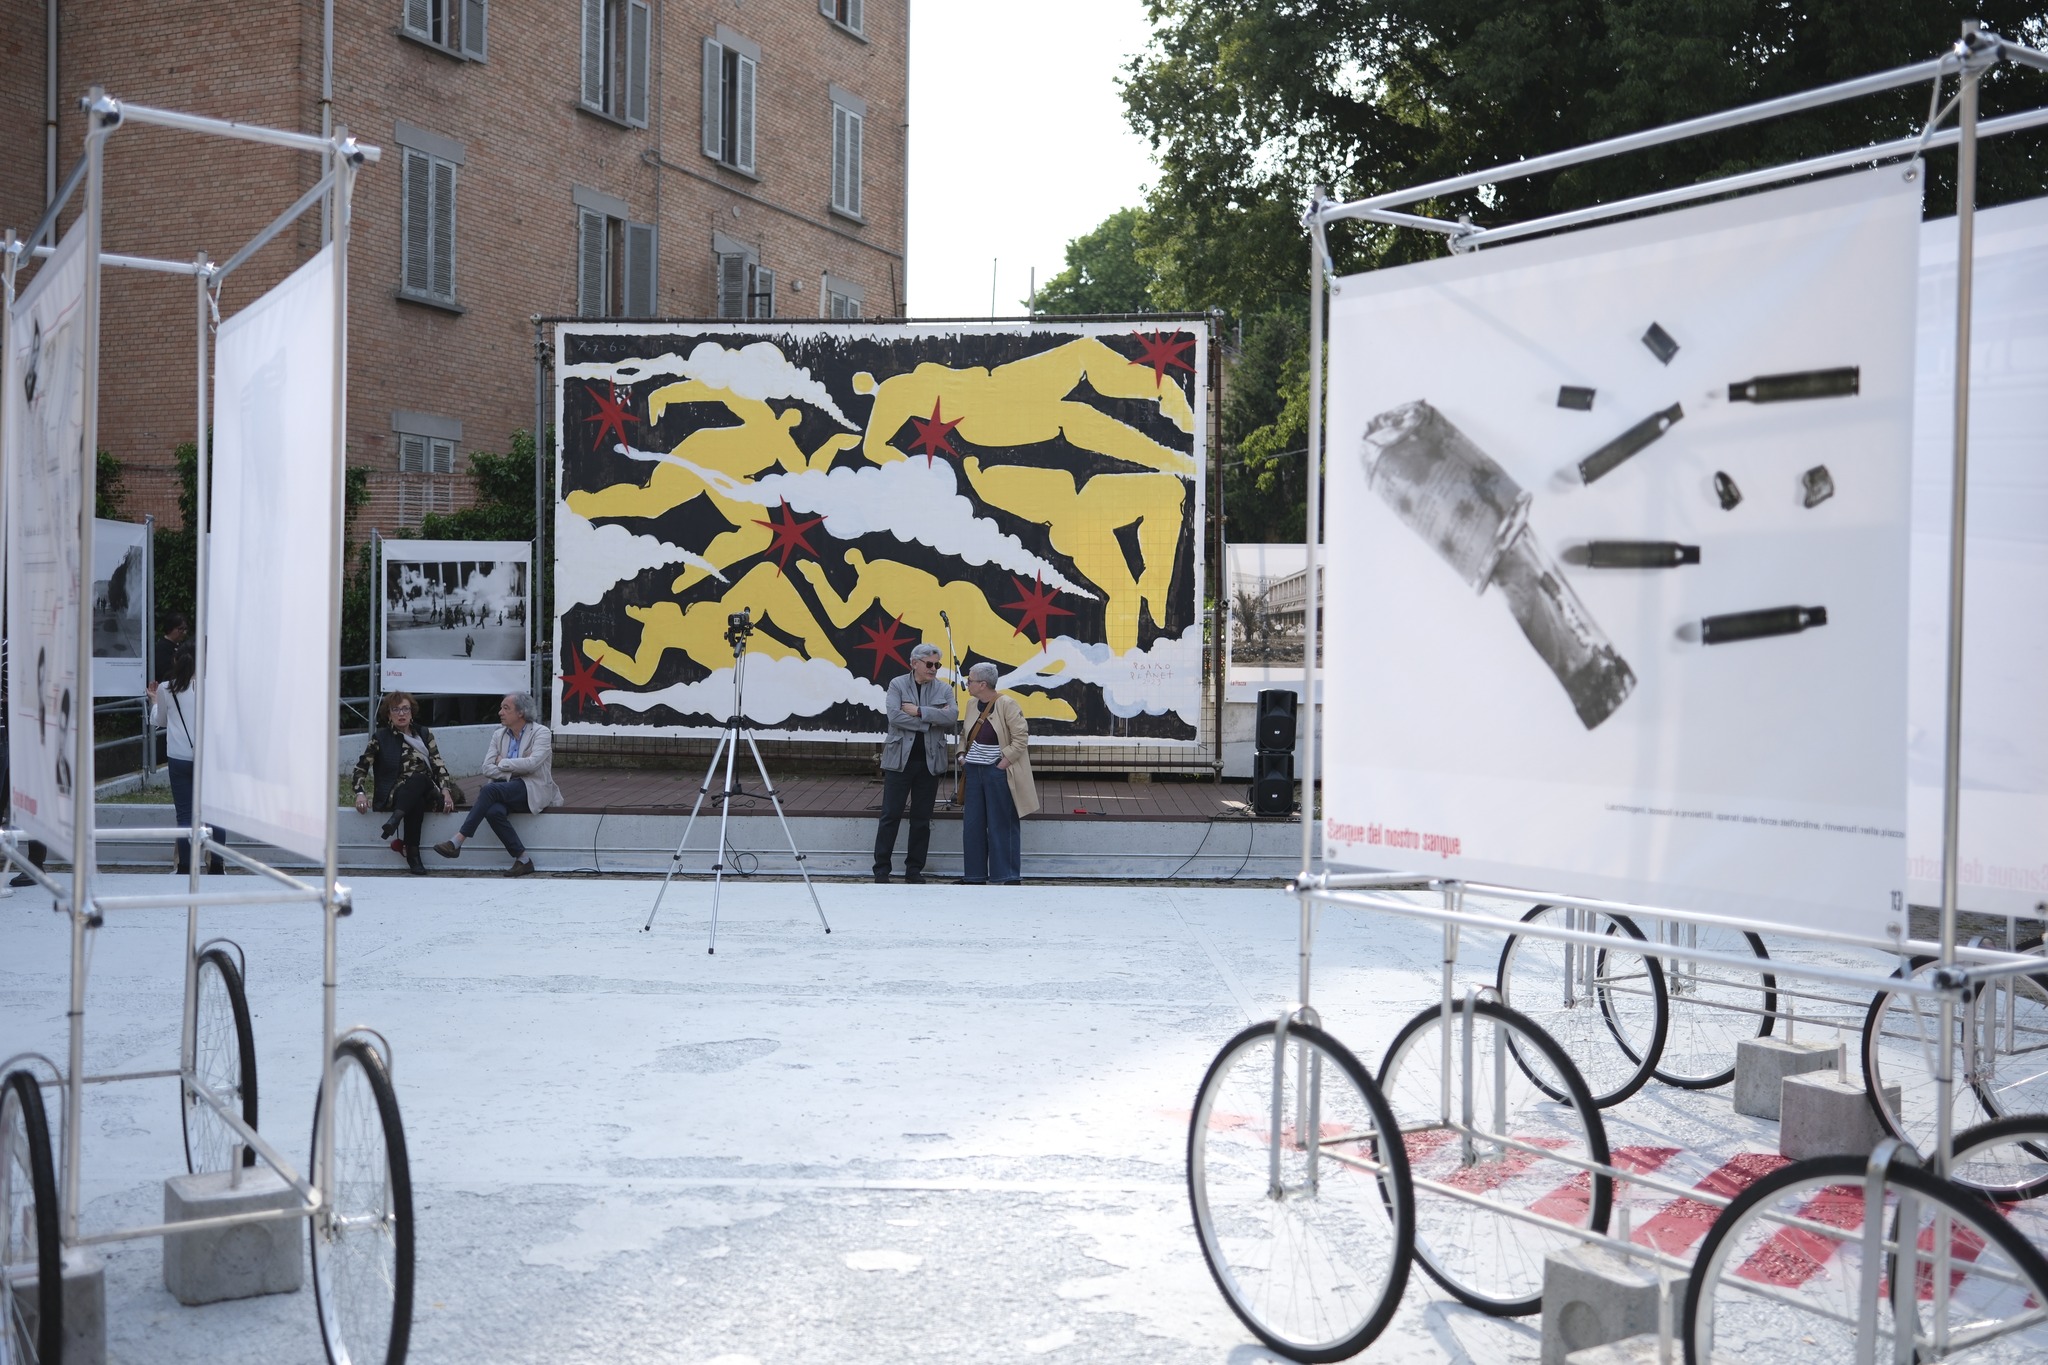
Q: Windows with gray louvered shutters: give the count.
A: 10